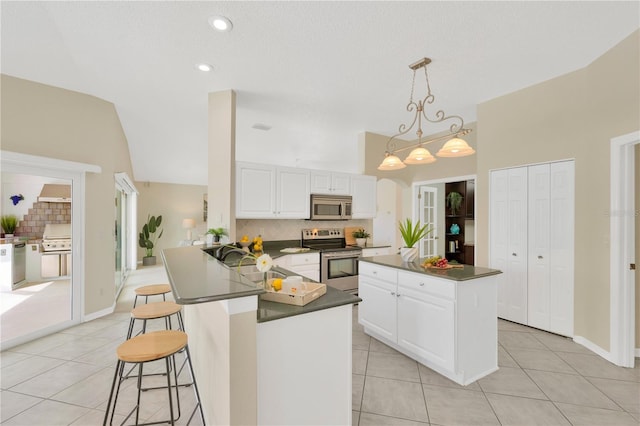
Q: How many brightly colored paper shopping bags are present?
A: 0